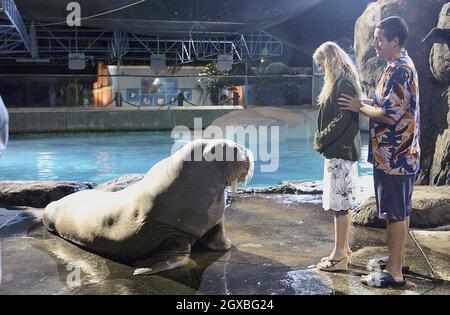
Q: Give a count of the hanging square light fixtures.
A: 3